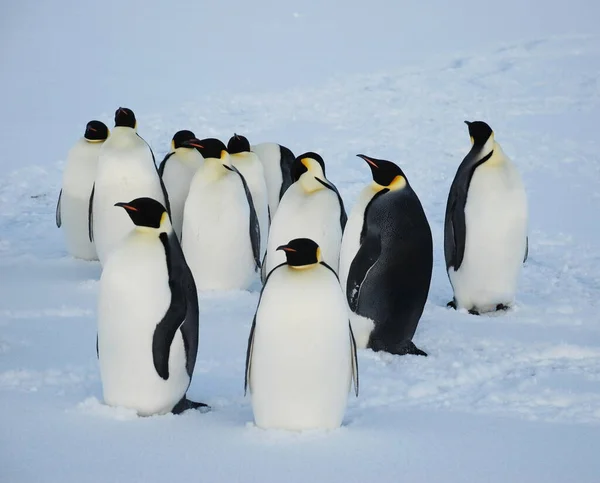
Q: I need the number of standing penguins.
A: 11